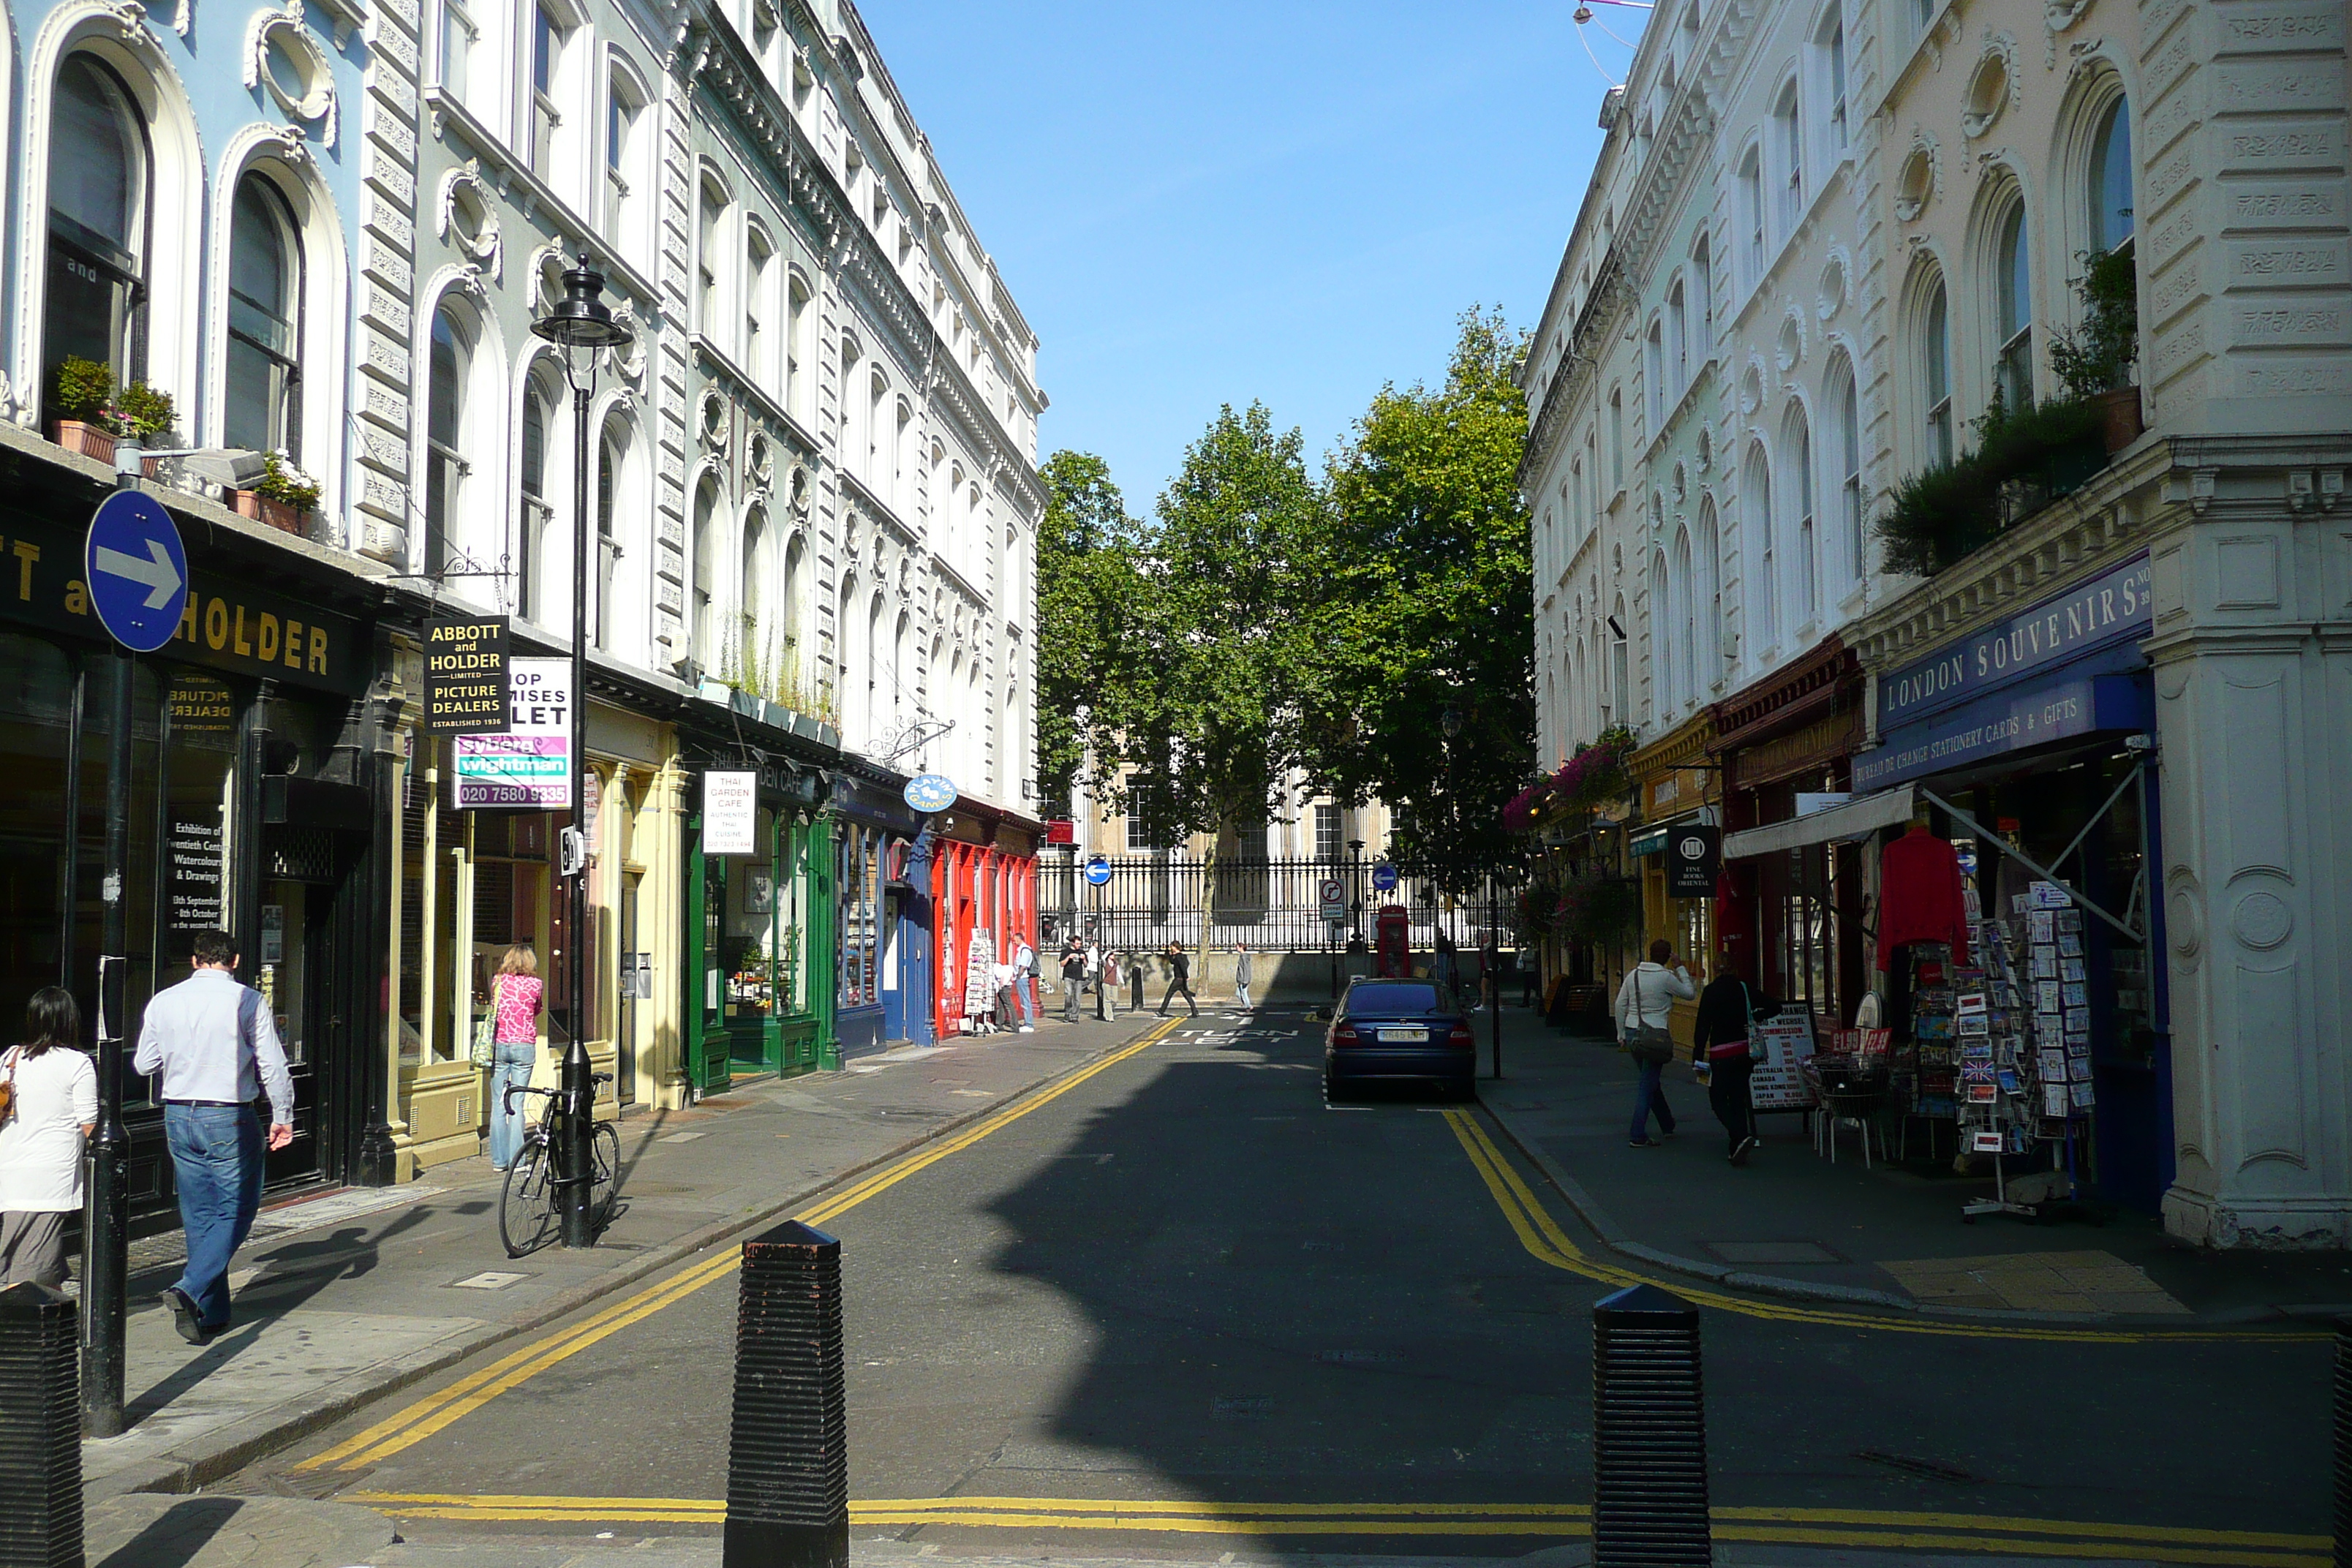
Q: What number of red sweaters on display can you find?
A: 1